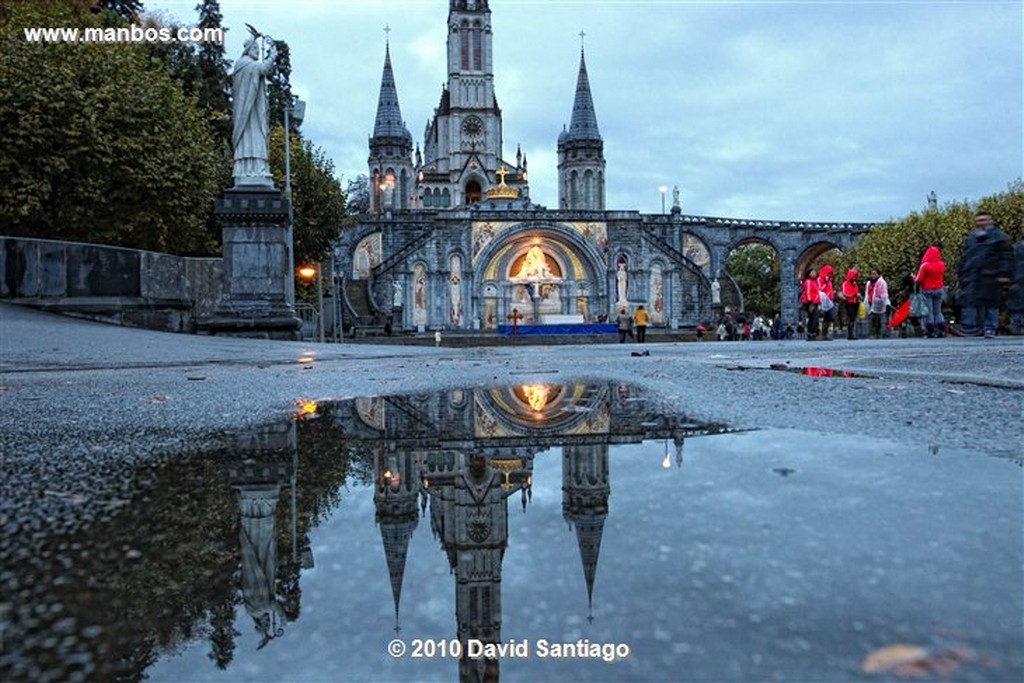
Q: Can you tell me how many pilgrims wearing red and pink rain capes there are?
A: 5